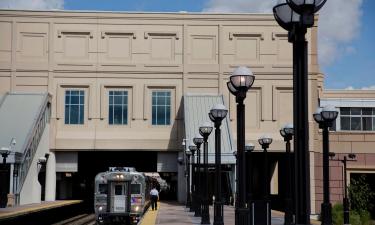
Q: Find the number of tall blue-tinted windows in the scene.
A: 3